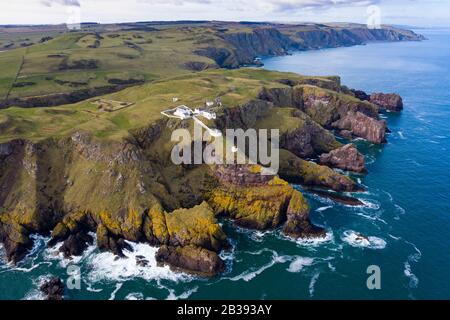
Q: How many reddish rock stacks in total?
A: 3